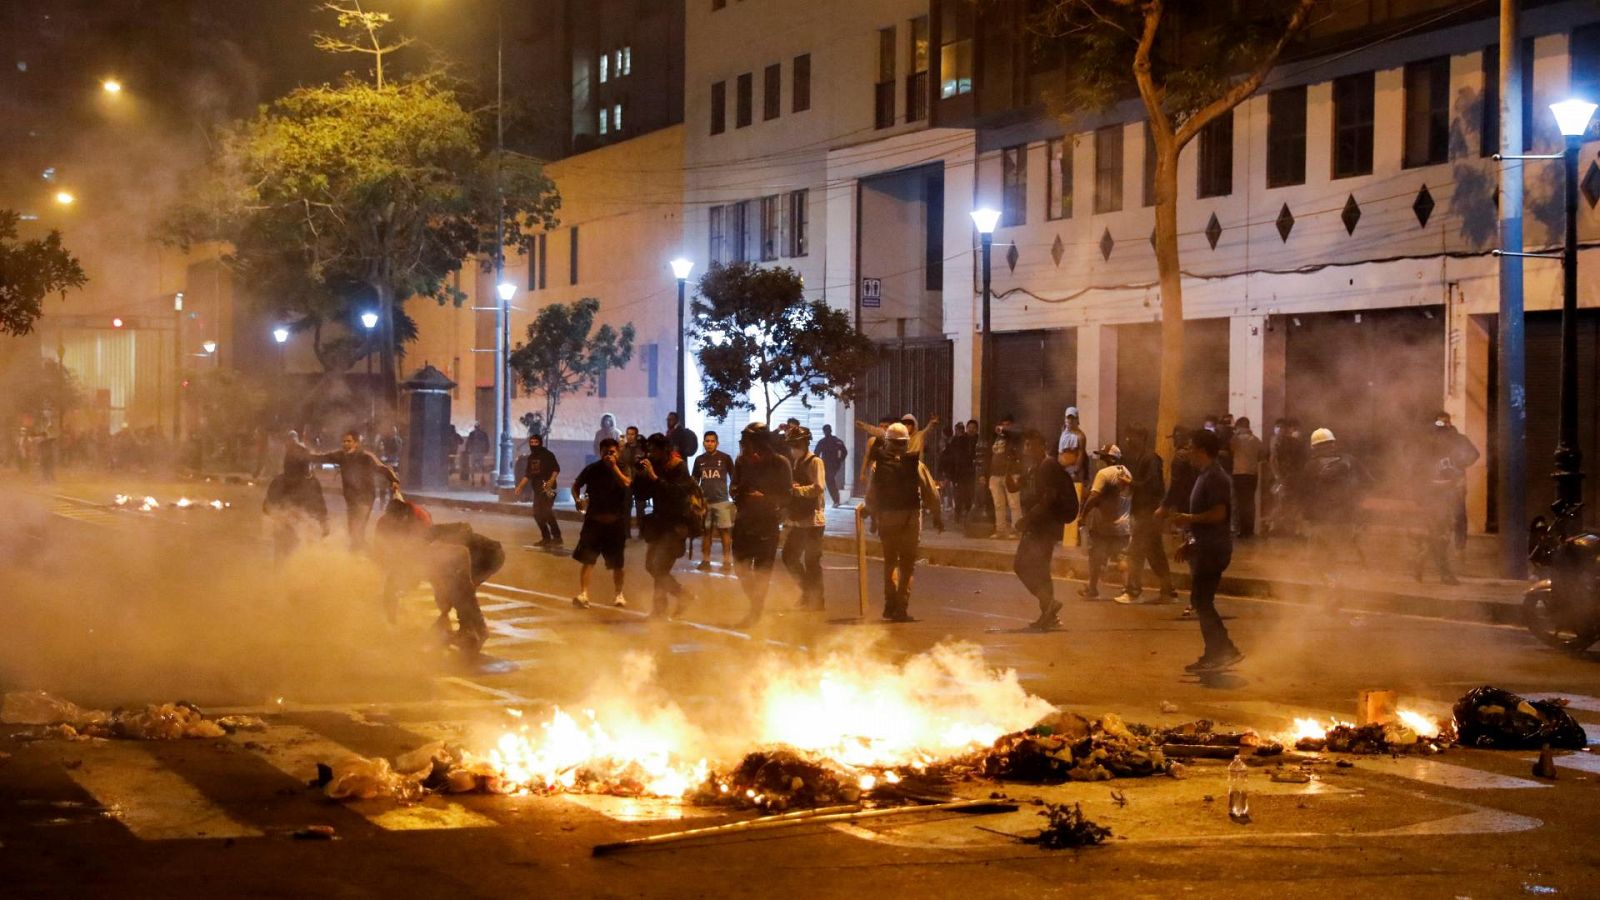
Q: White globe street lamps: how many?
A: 7